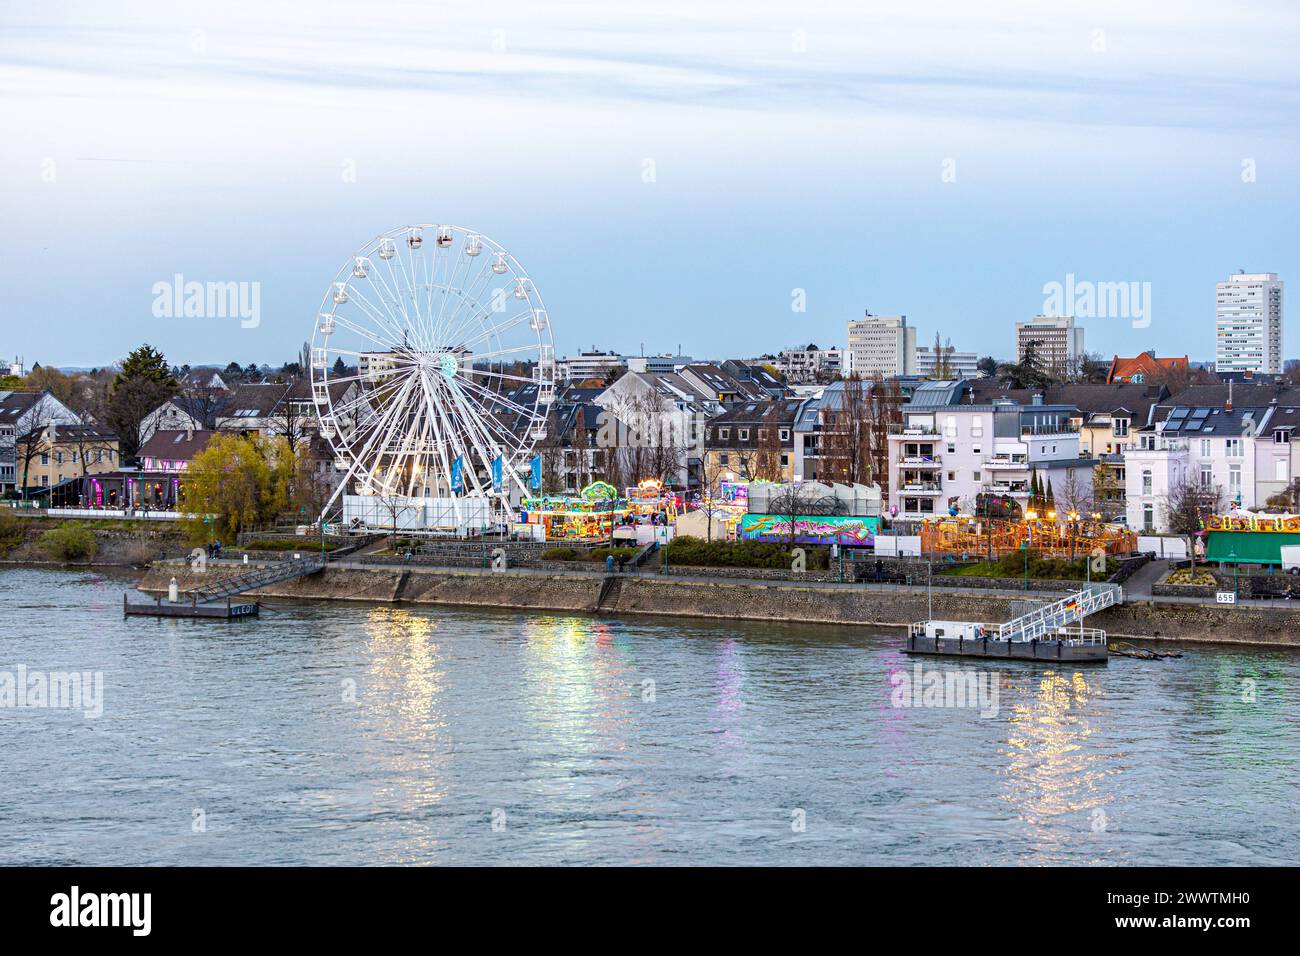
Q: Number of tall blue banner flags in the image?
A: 3